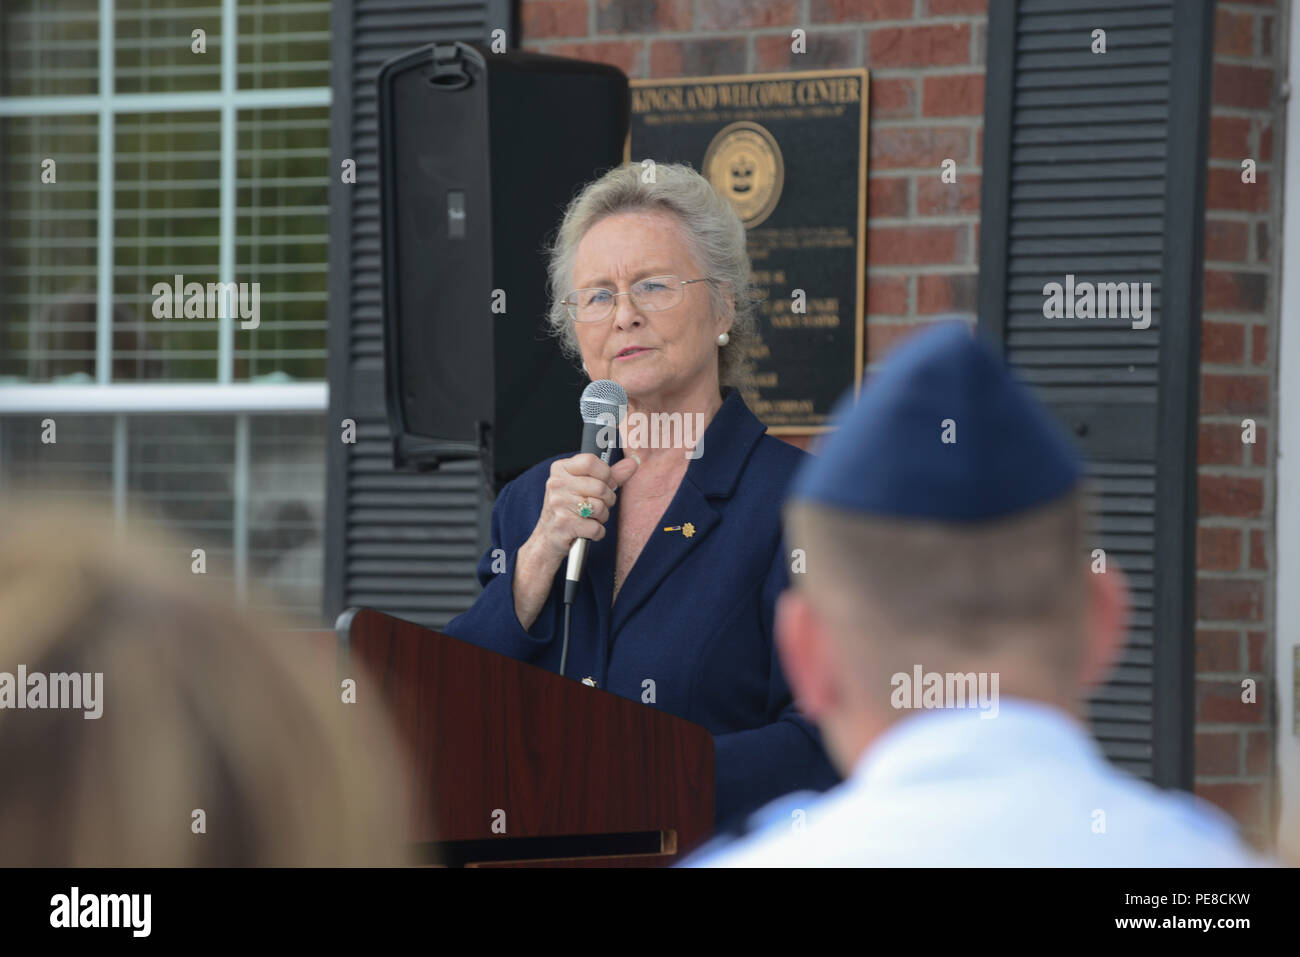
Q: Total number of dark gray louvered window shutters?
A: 2